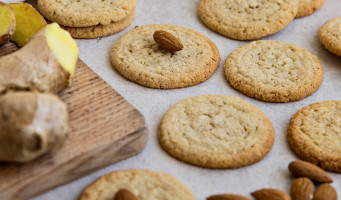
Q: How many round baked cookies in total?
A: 10